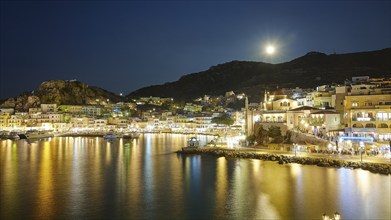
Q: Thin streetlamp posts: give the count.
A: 2